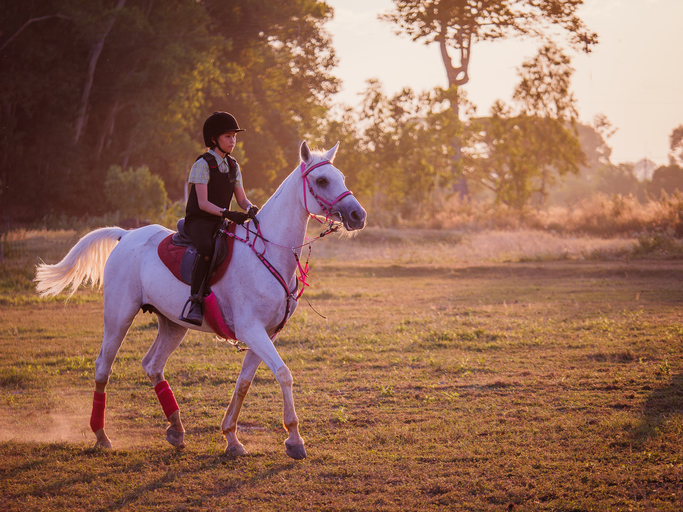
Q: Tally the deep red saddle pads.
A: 1